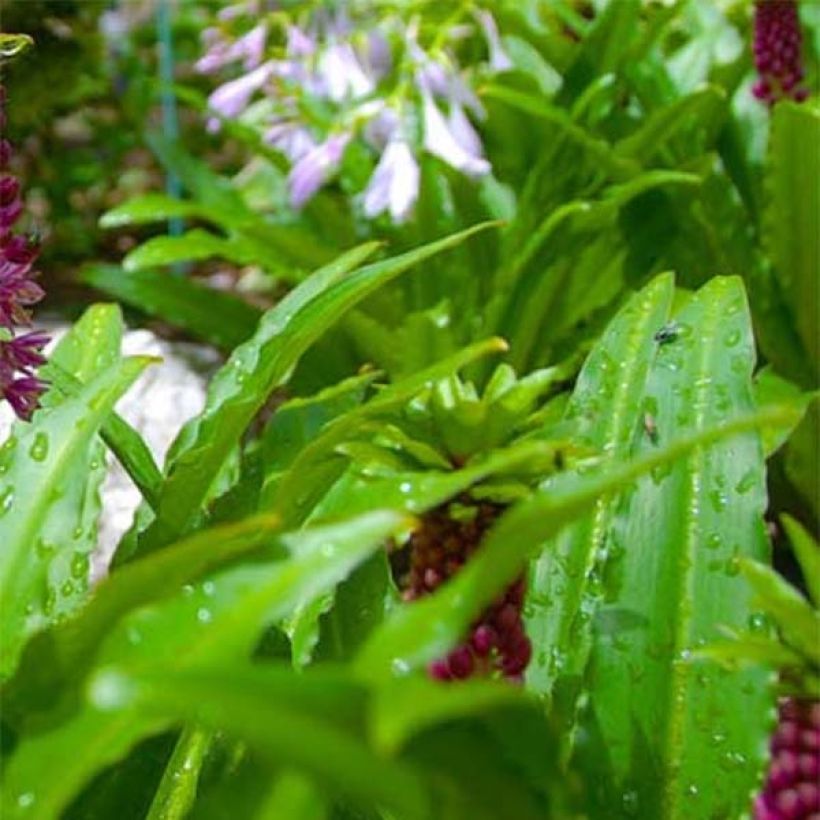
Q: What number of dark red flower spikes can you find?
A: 4